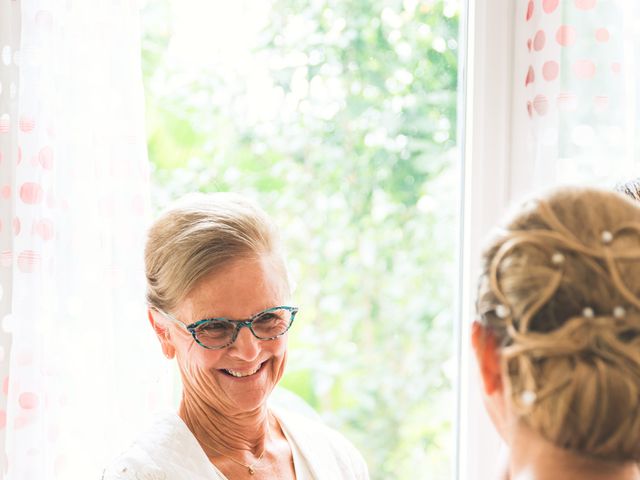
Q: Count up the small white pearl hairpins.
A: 6